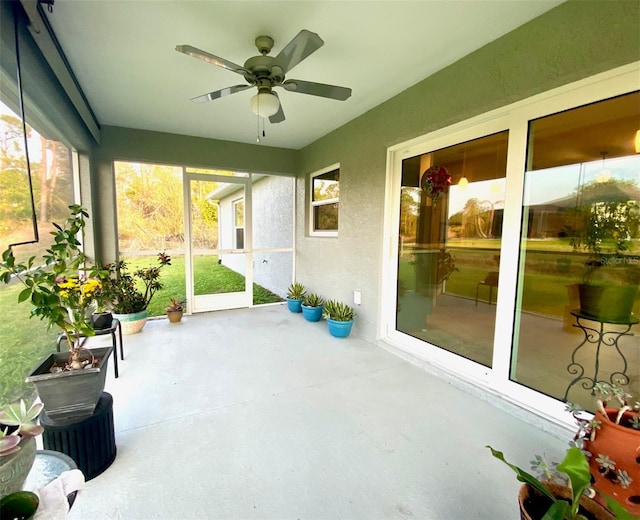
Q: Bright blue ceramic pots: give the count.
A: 3